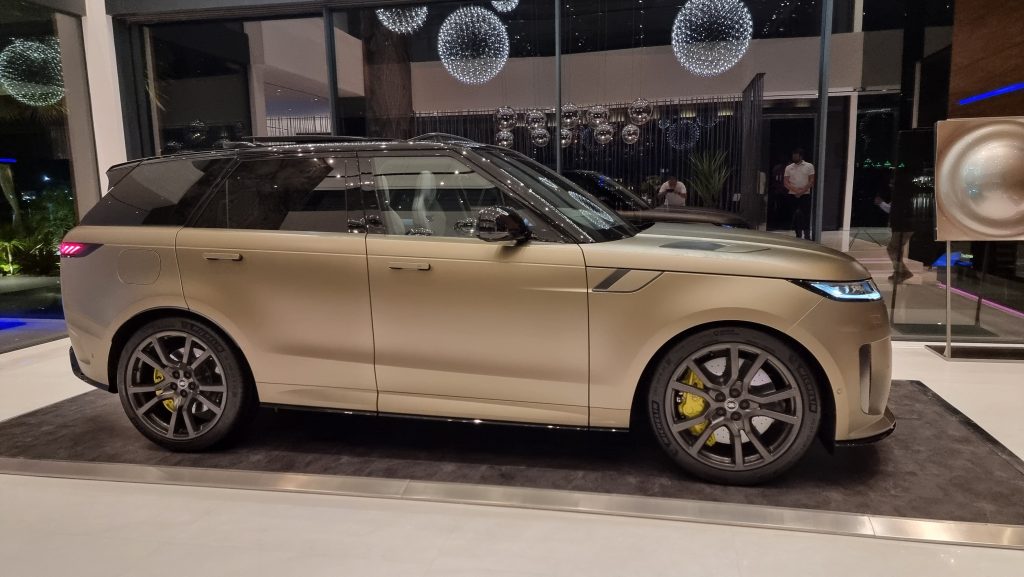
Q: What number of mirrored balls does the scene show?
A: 10